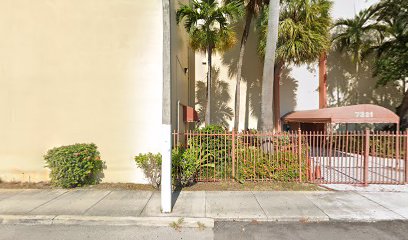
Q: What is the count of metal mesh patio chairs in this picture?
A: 0